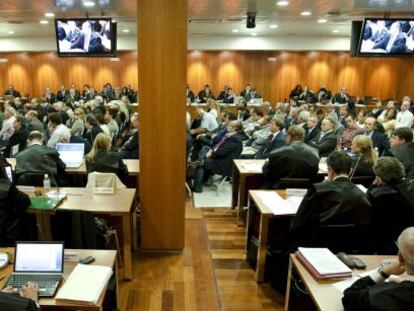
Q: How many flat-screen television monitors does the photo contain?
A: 2